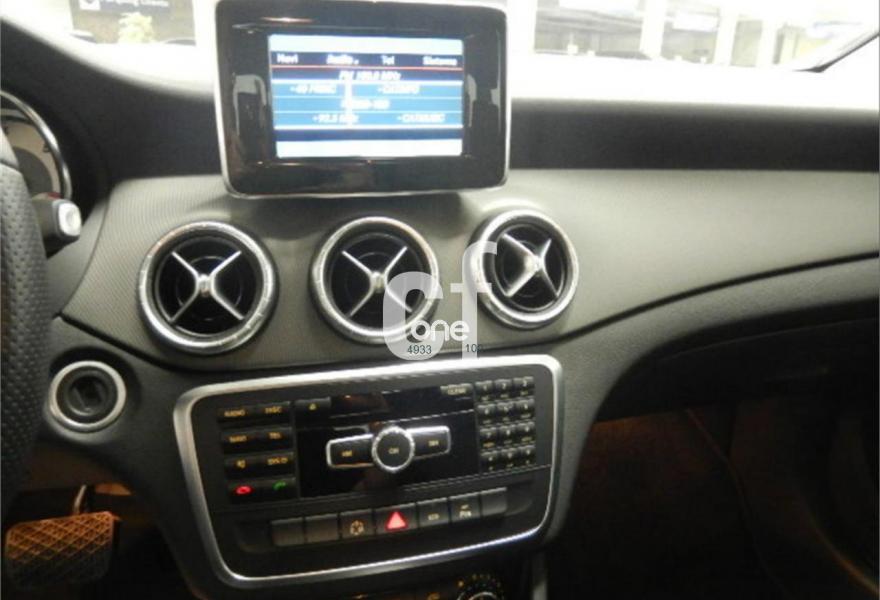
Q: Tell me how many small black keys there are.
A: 12